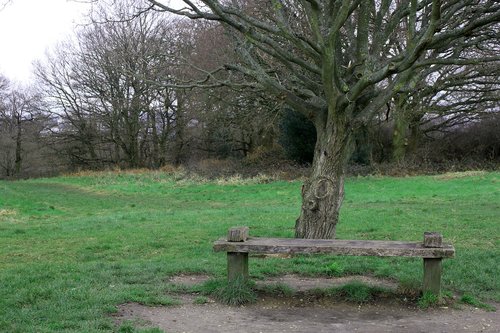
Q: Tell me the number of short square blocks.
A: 2